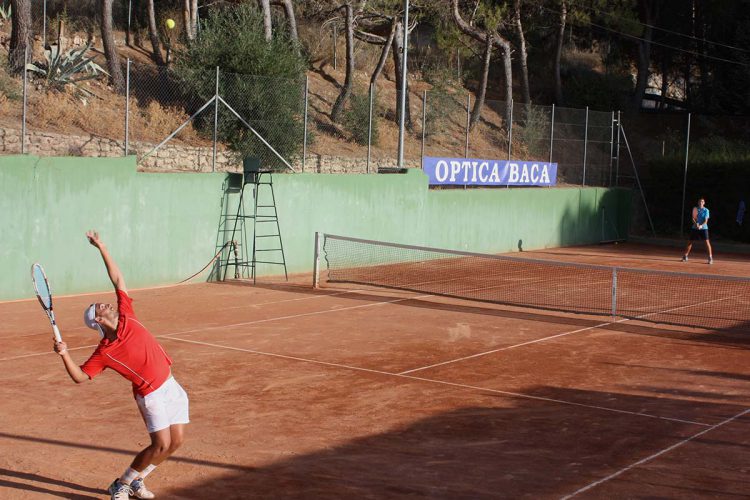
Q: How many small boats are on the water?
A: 0